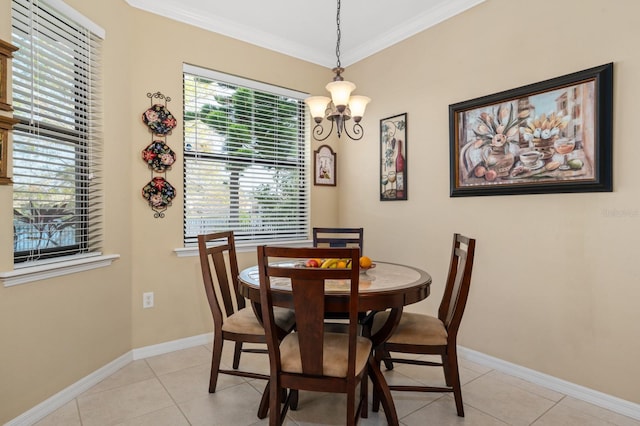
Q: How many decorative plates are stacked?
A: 3